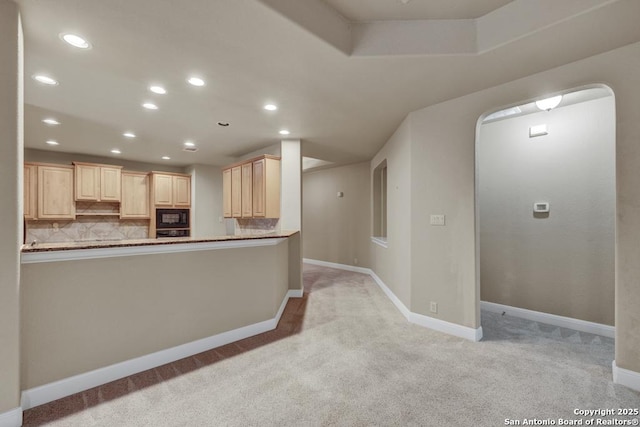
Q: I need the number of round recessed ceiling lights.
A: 13